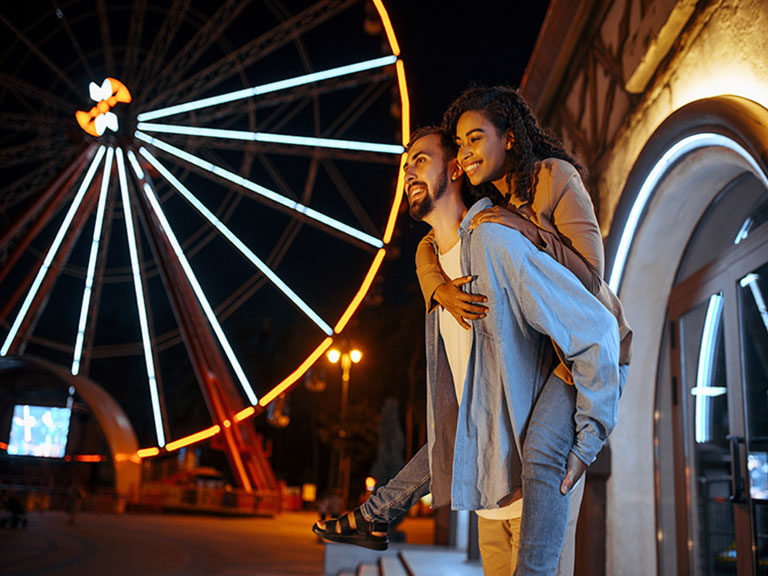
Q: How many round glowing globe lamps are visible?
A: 2